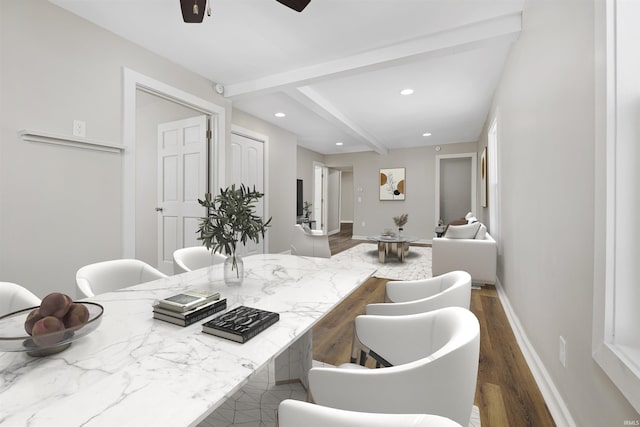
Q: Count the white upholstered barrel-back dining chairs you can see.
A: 6